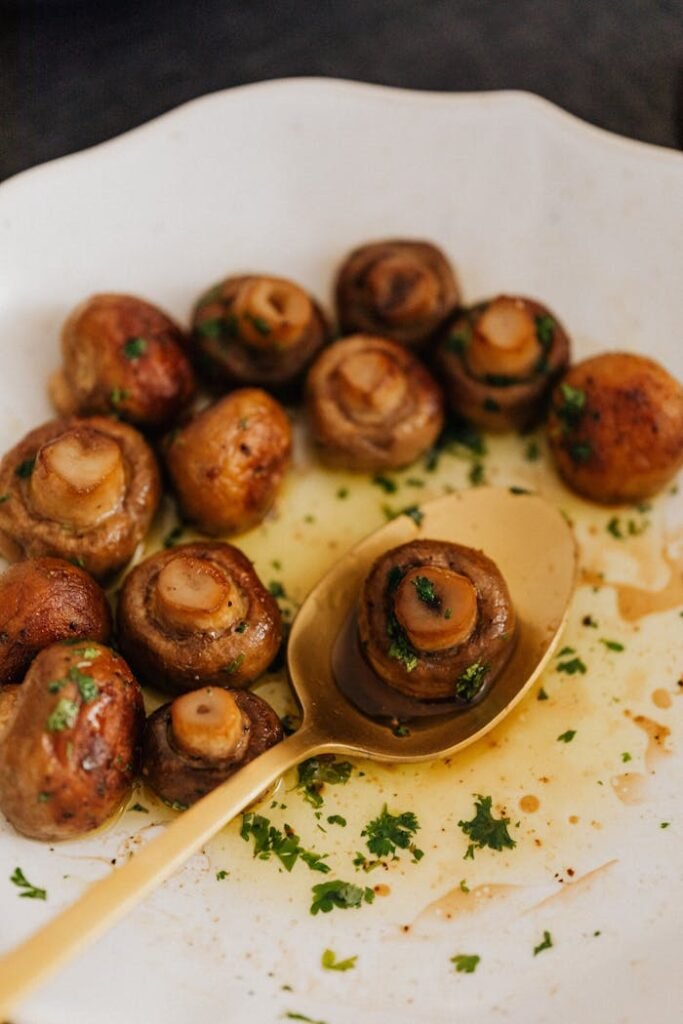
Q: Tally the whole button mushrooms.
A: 13